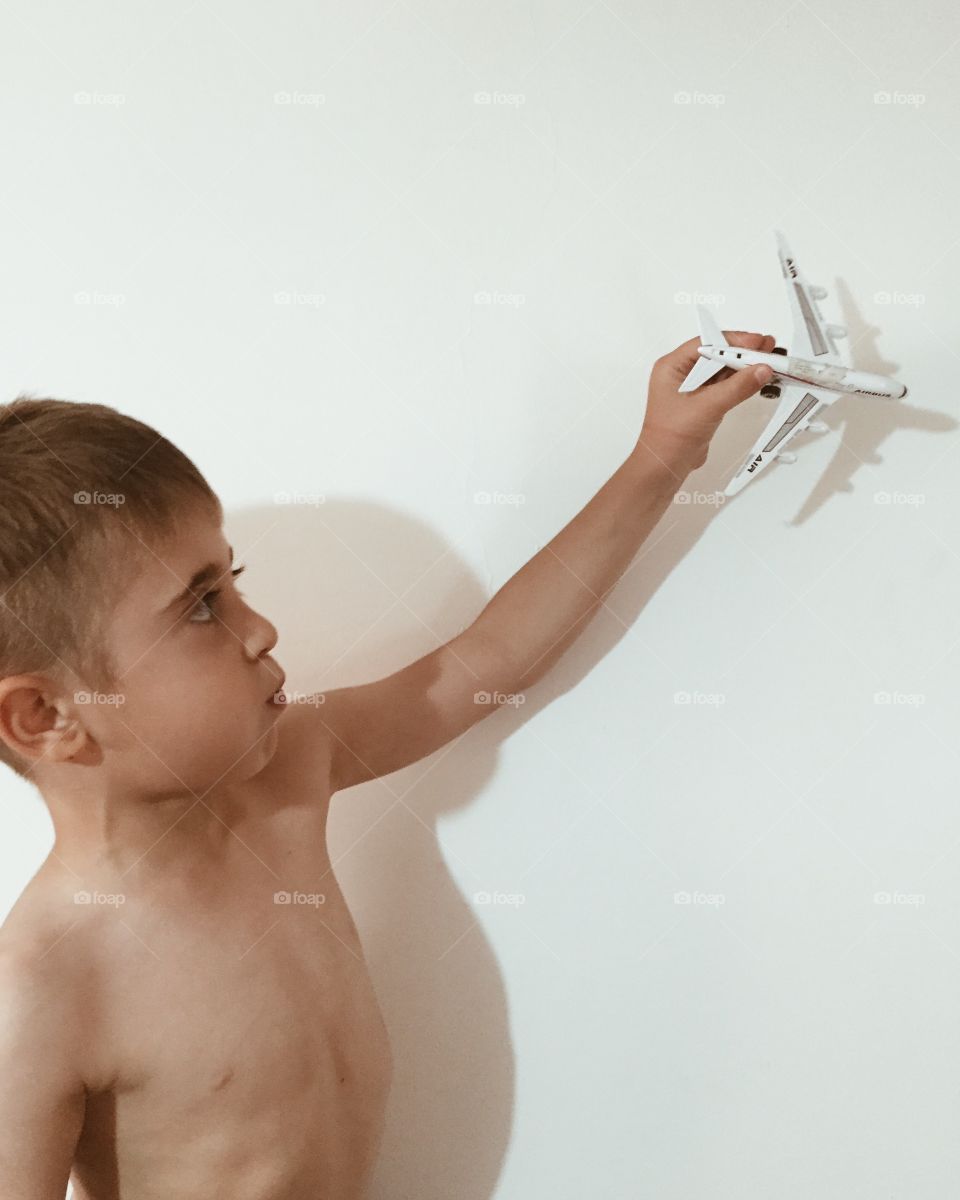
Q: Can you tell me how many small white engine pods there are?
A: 4